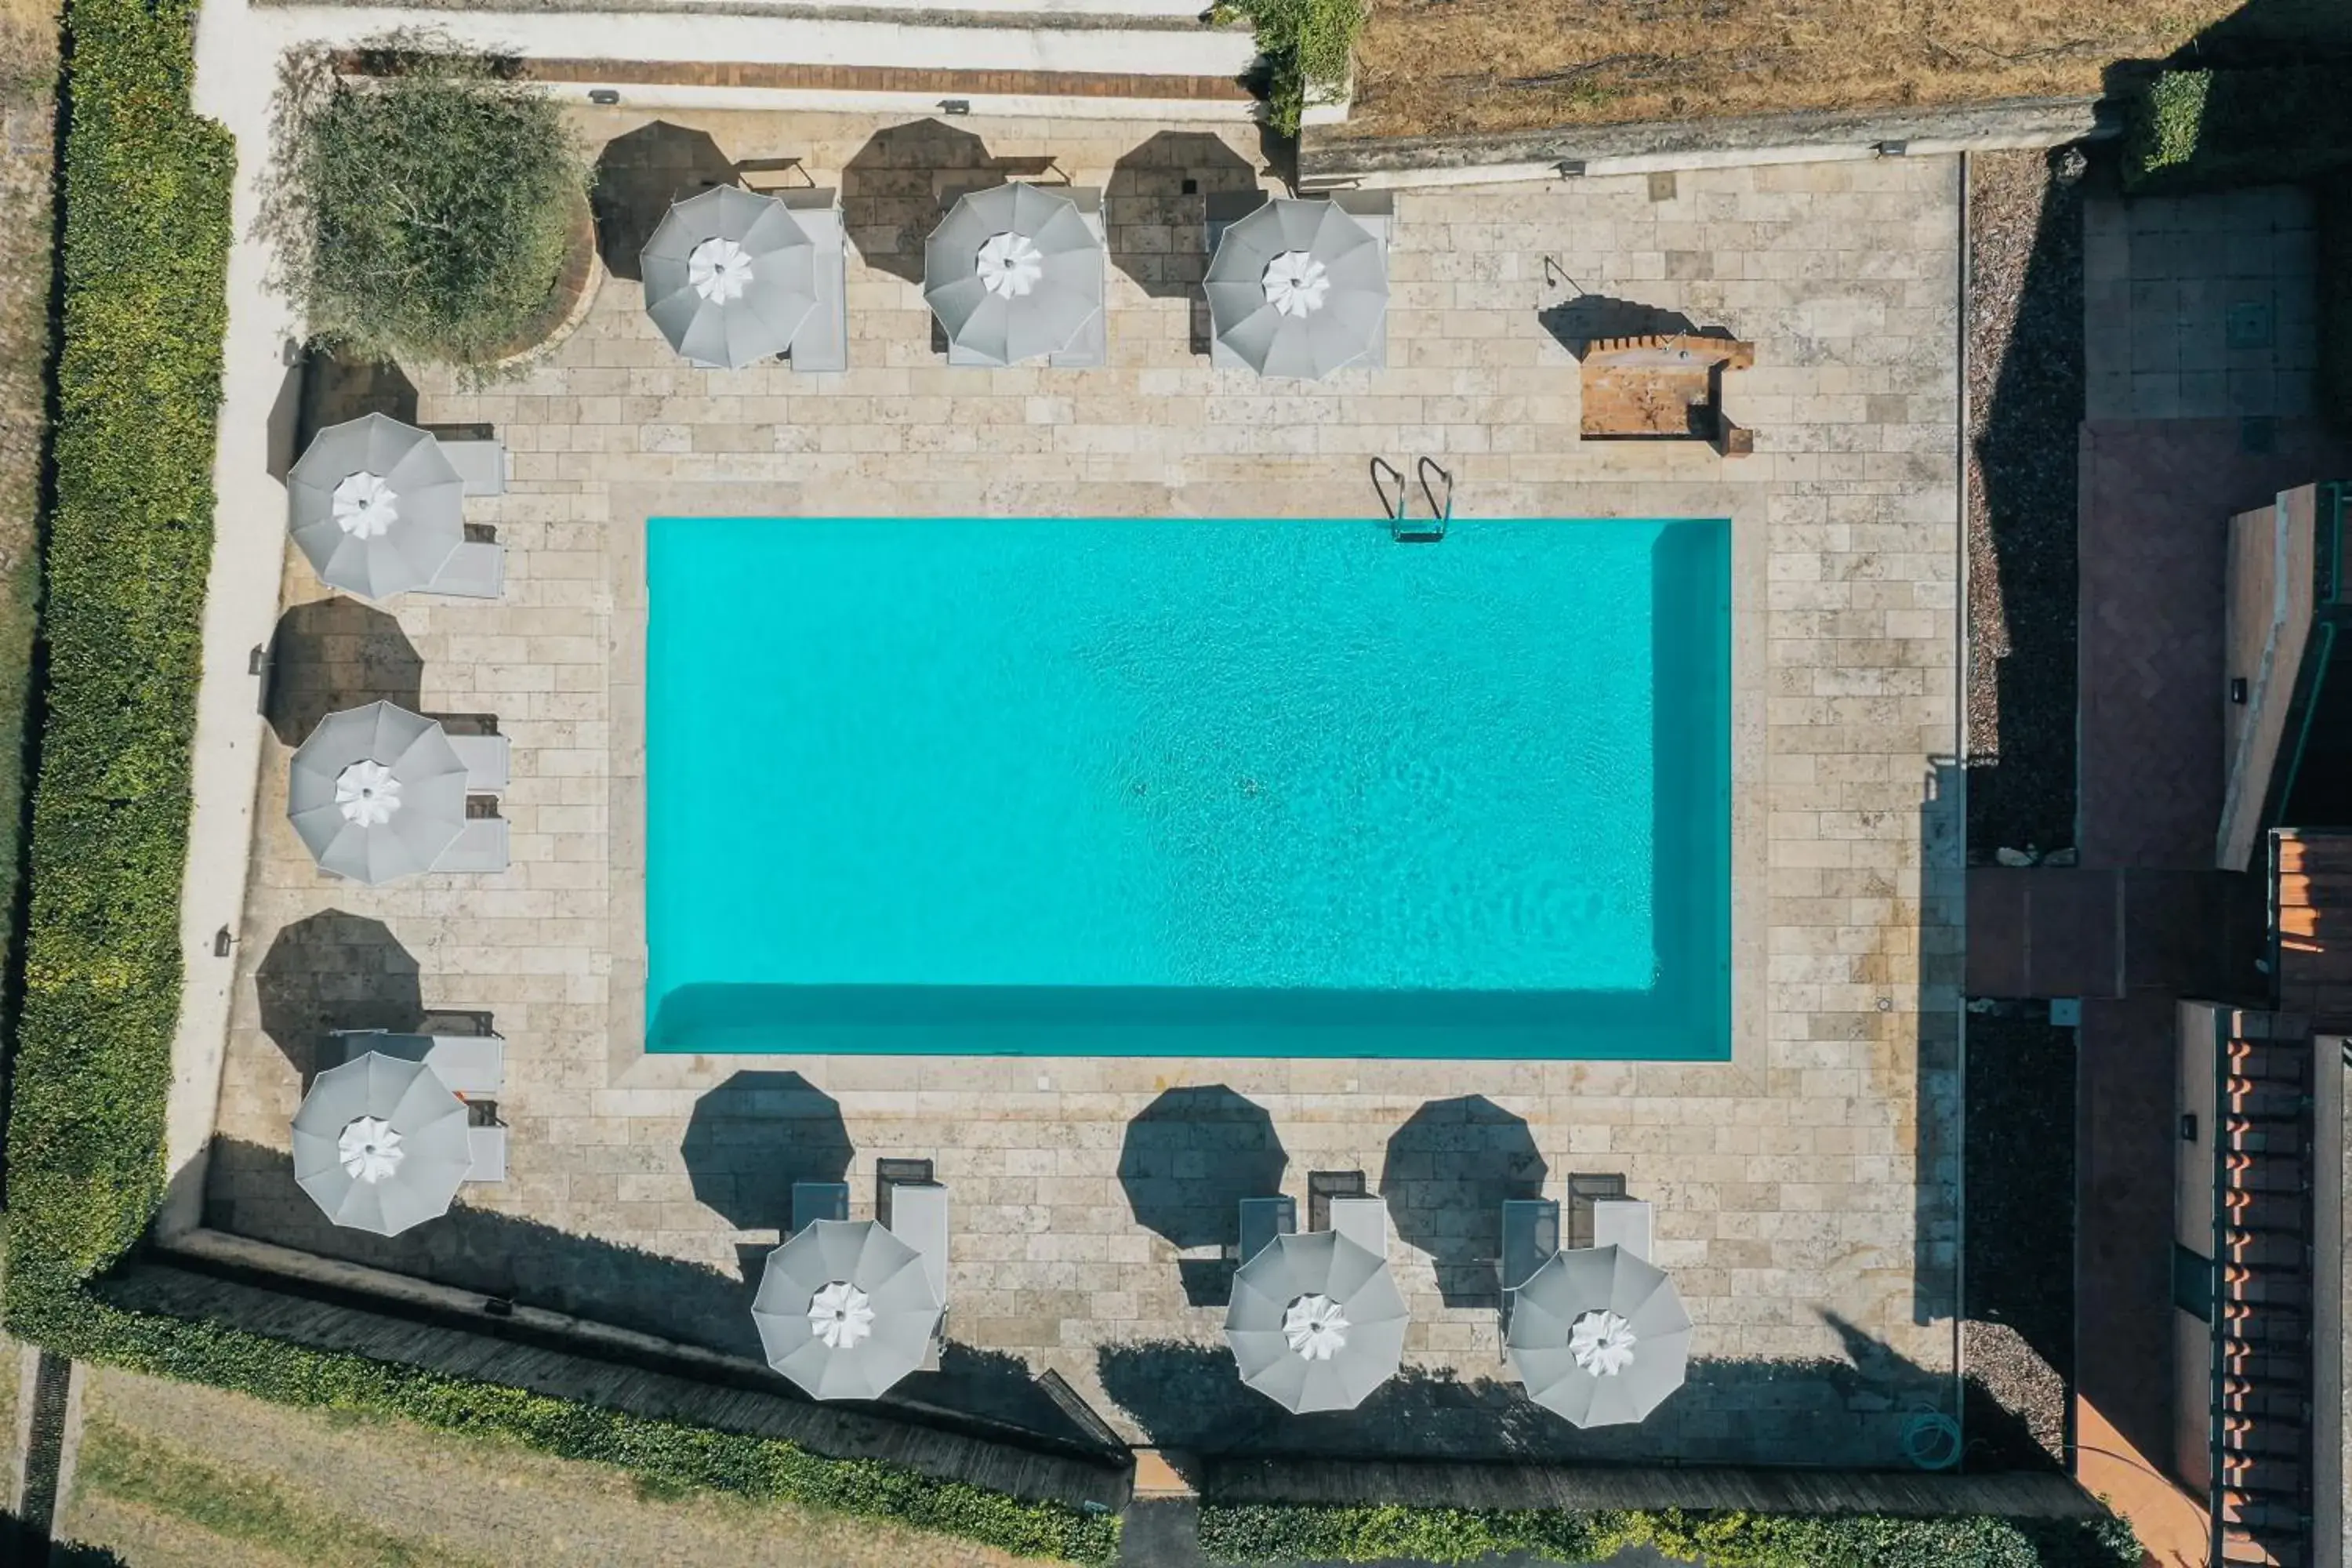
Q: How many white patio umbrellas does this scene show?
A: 9